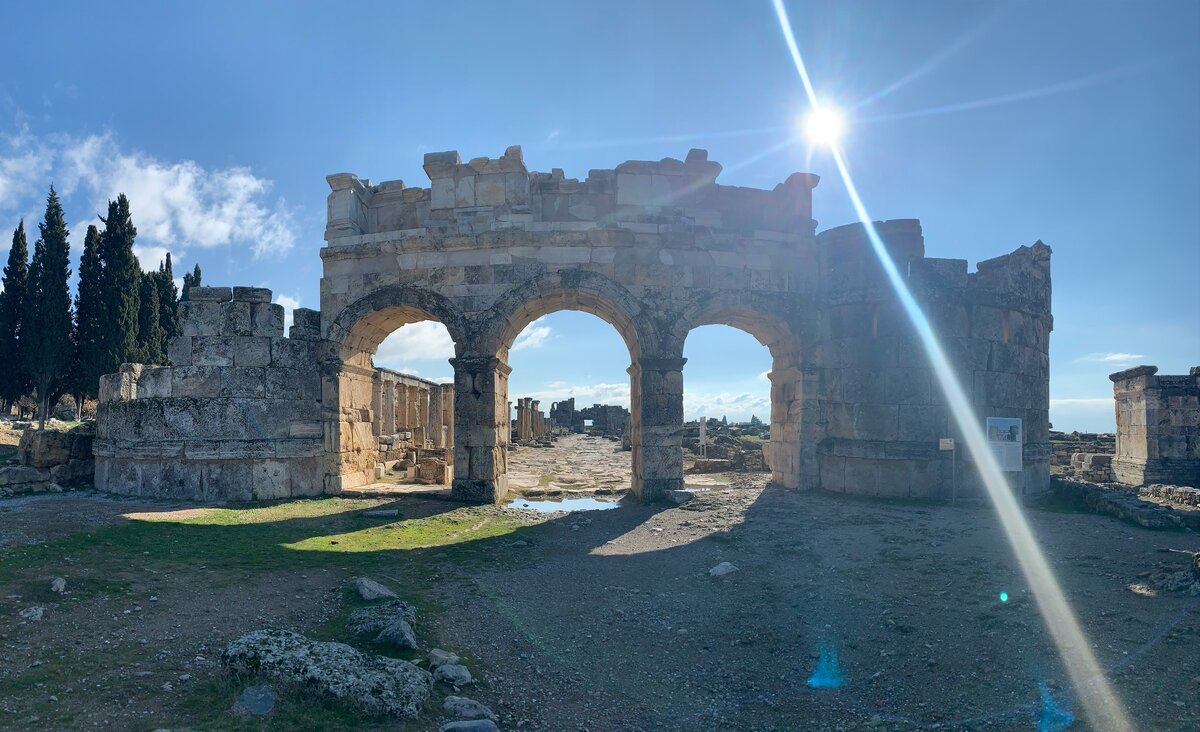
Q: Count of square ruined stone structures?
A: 1